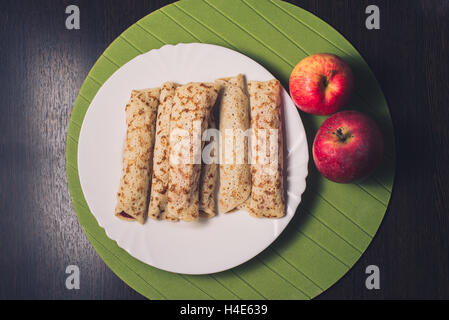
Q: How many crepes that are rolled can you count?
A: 6